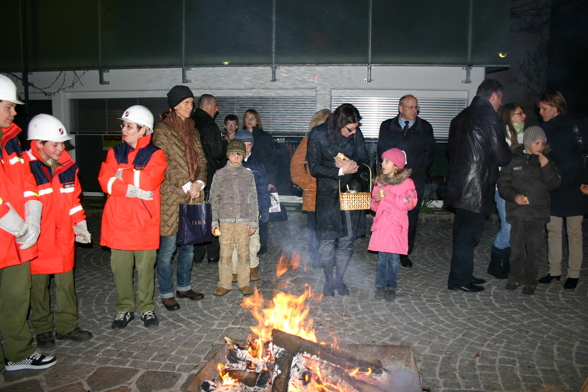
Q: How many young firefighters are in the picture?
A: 3